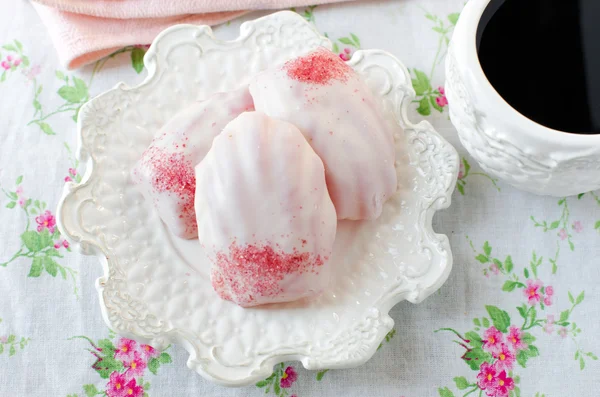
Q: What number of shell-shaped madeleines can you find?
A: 3